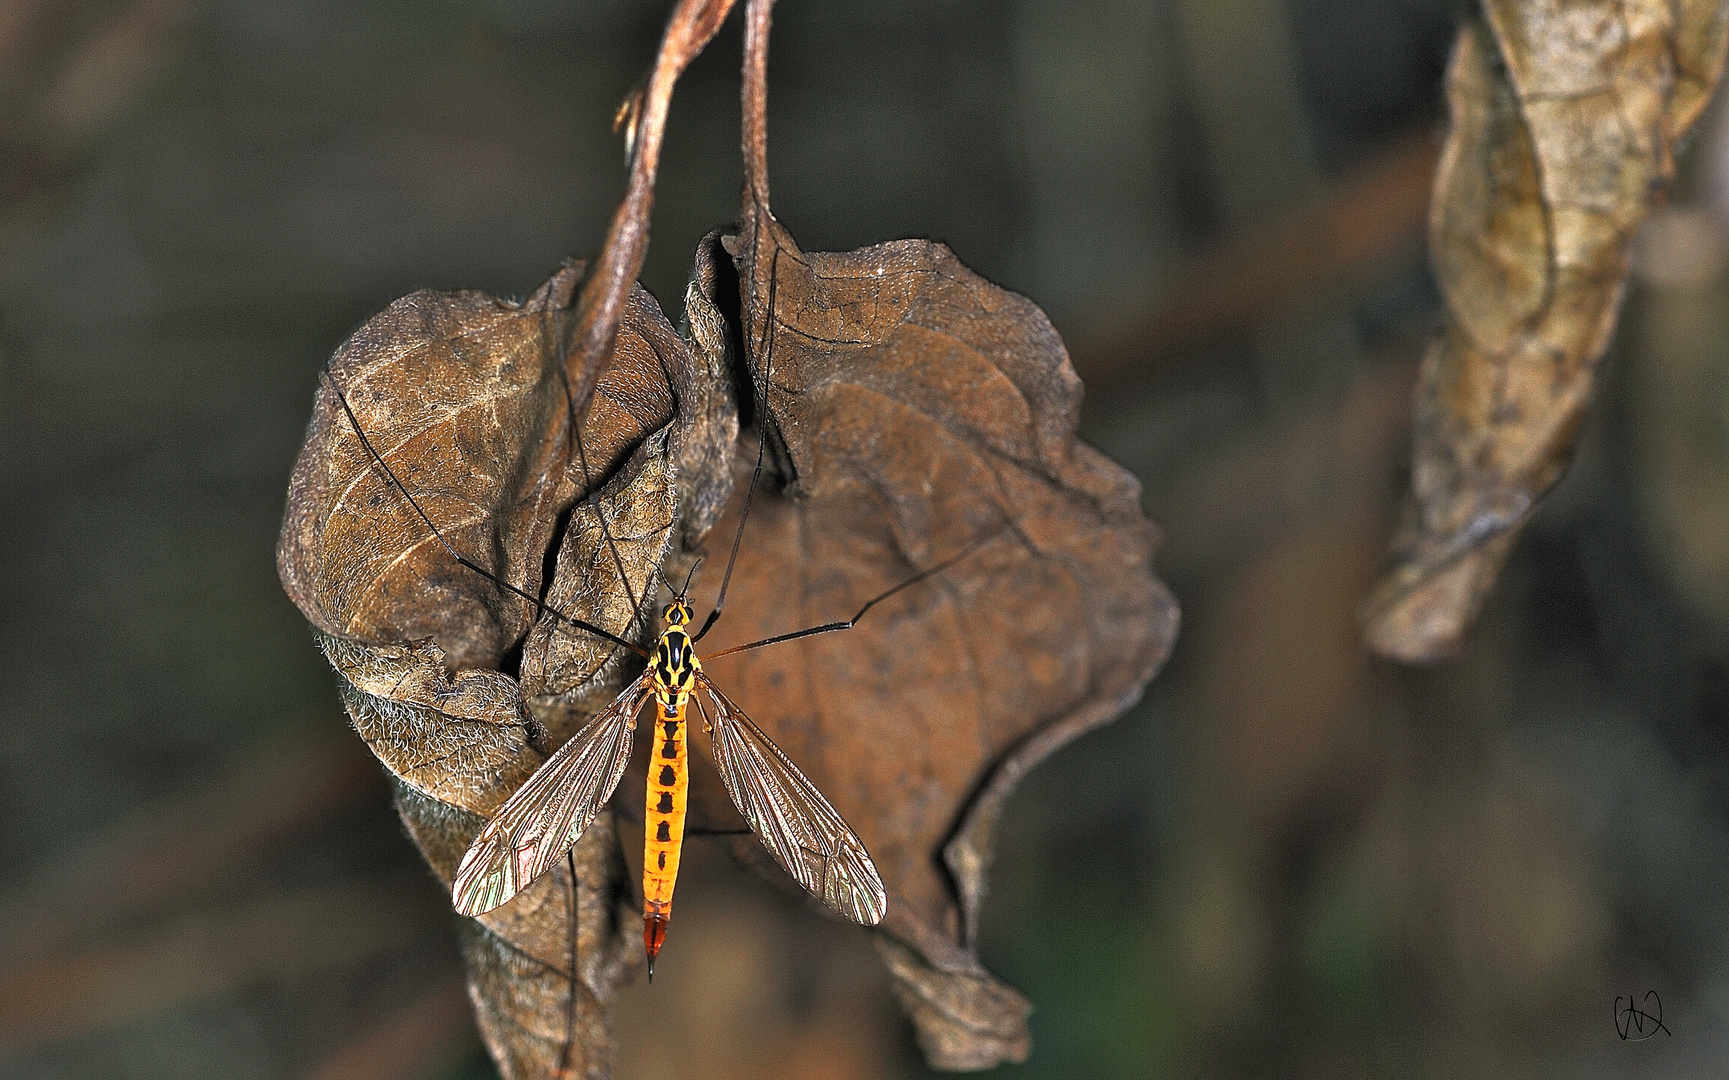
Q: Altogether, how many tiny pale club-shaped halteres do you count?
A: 2